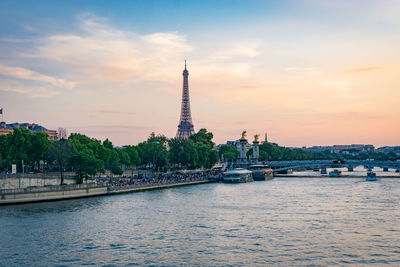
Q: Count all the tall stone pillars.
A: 2